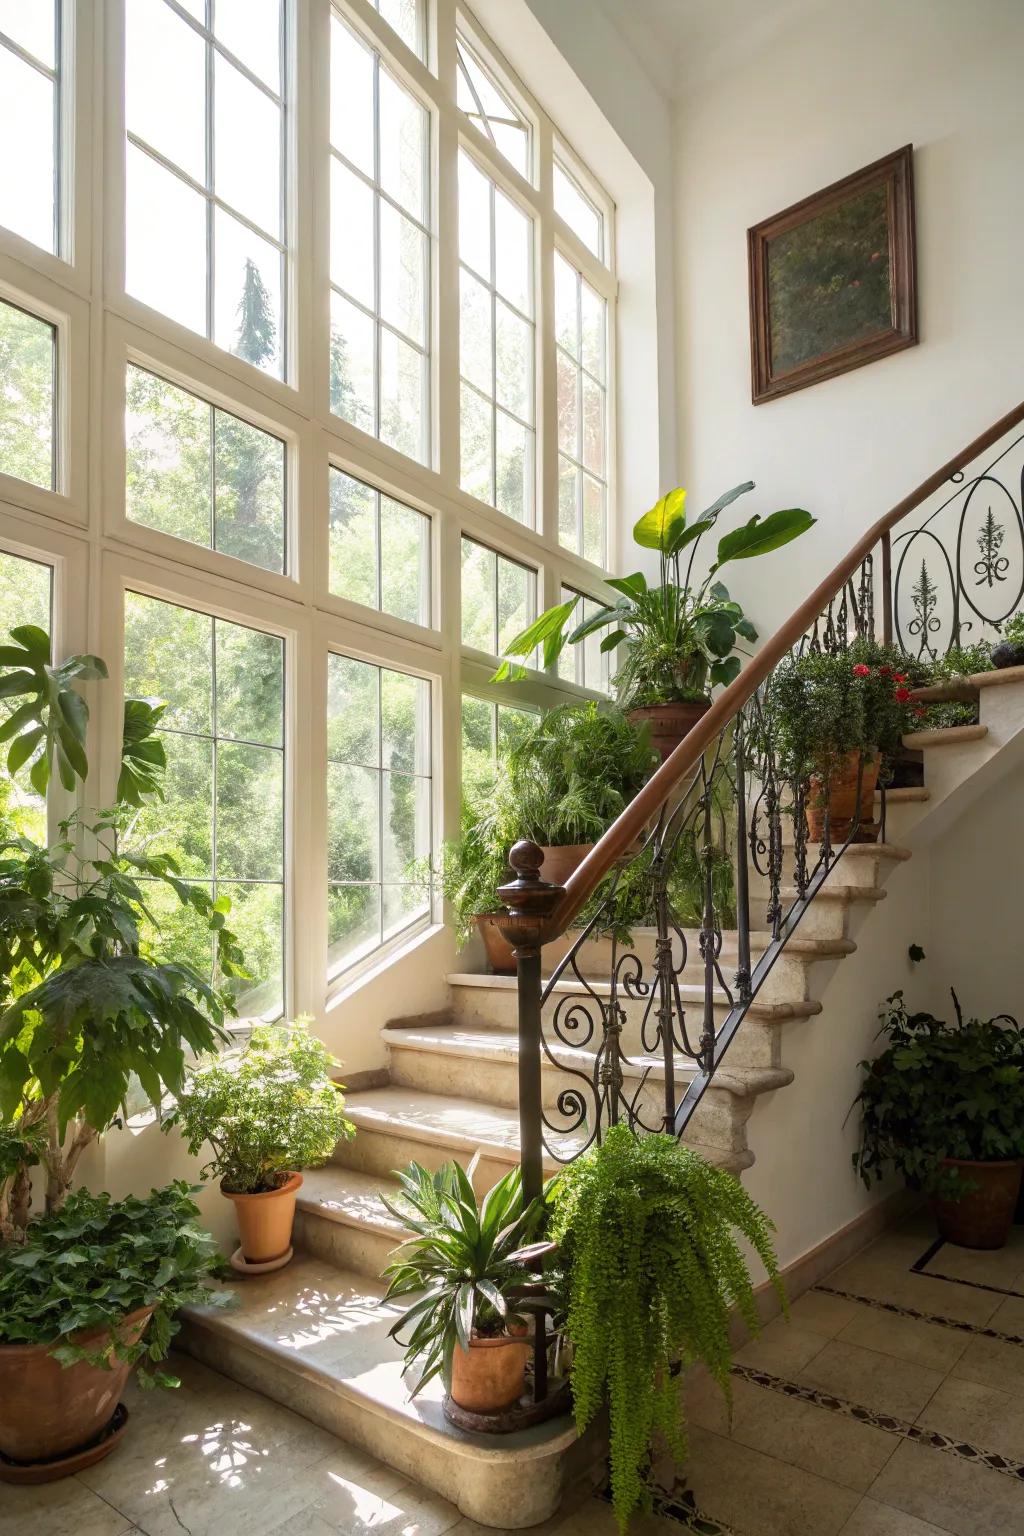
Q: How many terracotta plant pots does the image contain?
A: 8